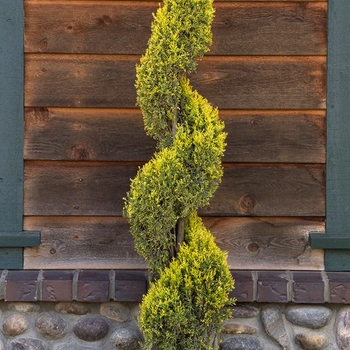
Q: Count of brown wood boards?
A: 5